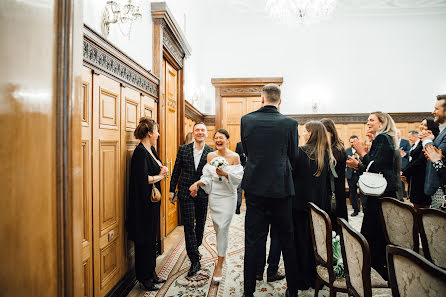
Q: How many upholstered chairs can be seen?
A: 5